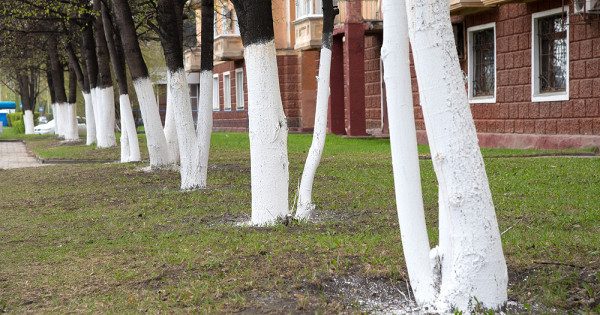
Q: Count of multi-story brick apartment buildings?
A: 1